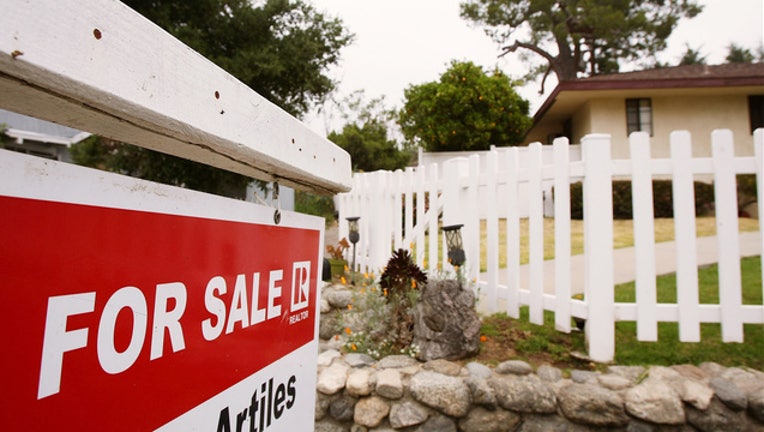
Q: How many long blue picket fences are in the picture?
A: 0